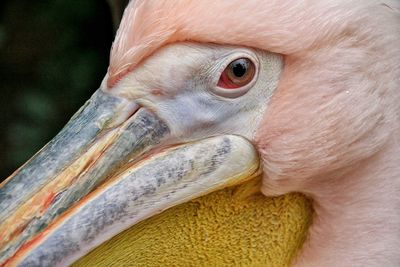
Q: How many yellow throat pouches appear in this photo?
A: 1